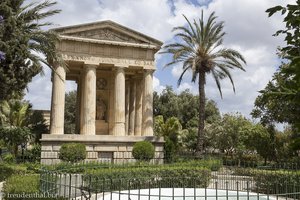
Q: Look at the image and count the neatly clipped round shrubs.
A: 2